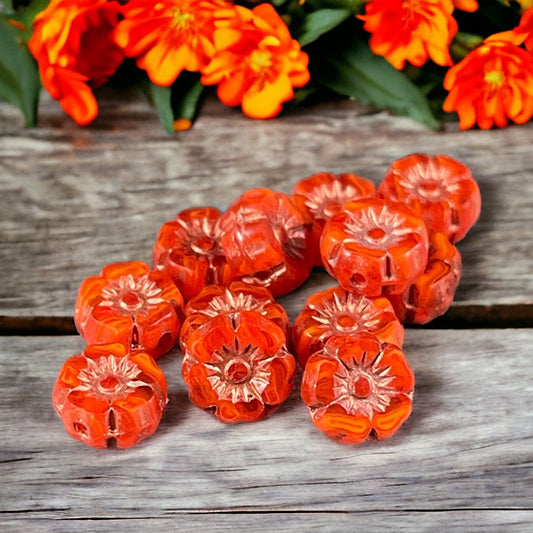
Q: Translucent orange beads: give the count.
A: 12